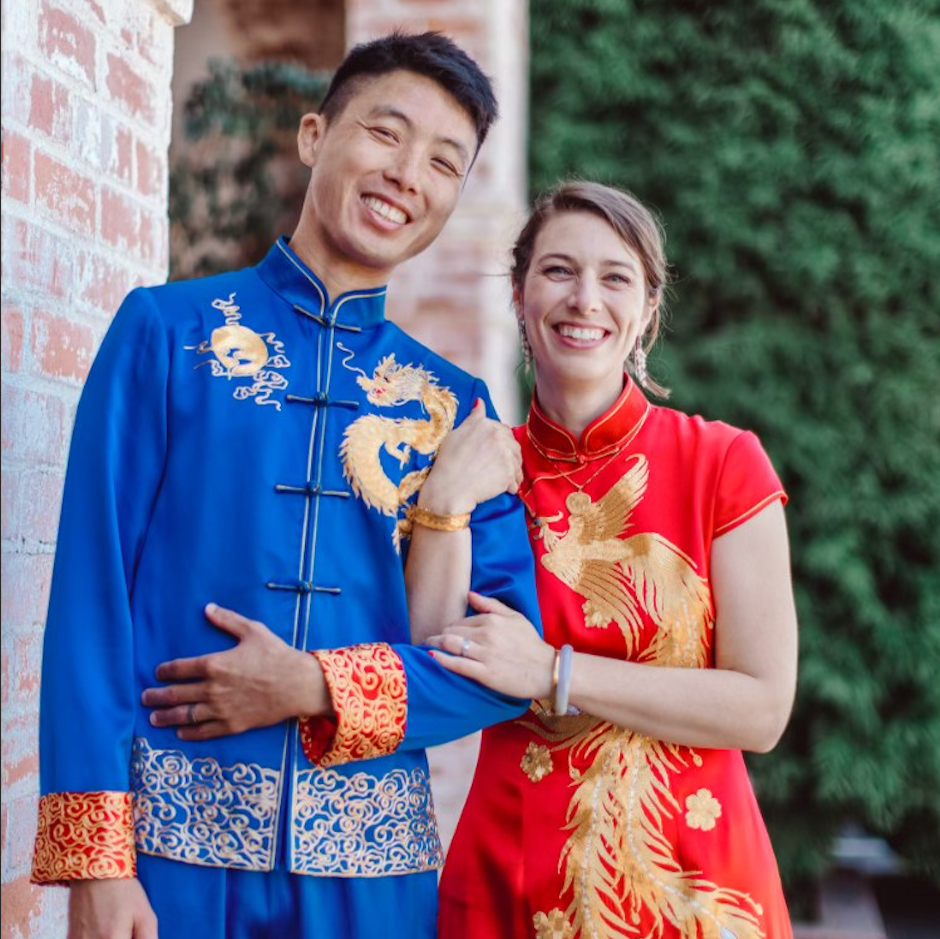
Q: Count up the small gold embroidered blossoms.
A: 4